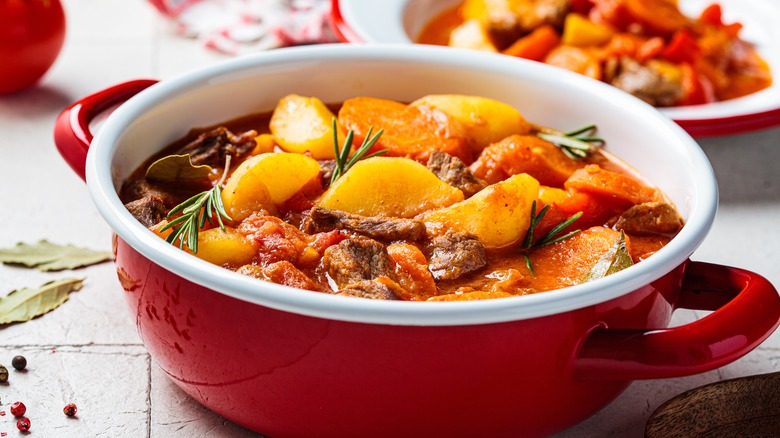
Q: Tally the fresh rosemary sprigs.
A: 4